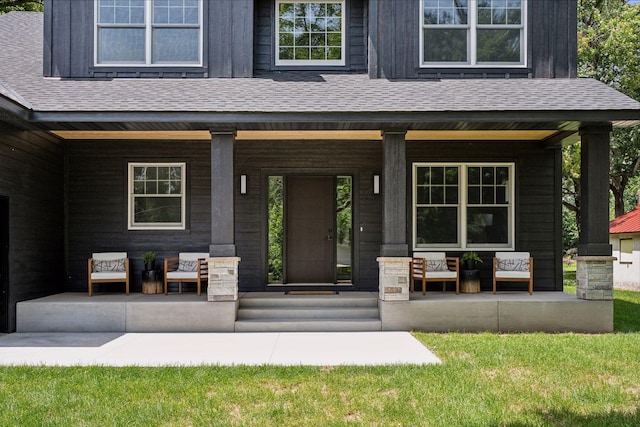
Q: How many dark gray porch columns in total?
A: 3